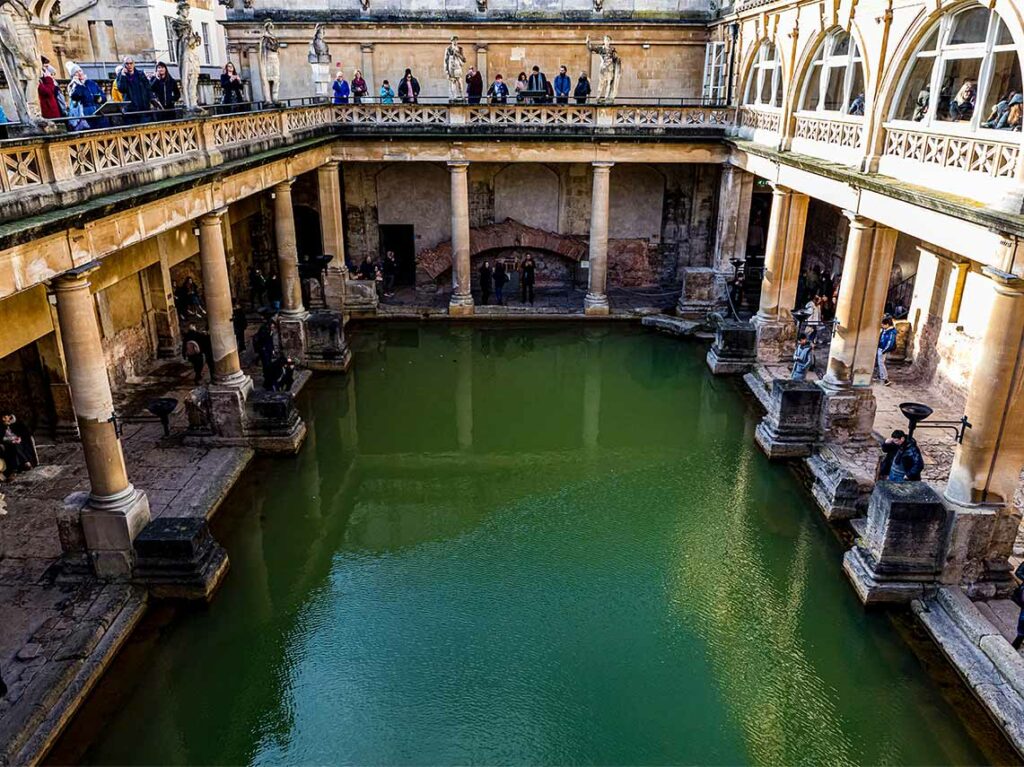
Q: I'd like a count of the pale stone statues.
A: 6